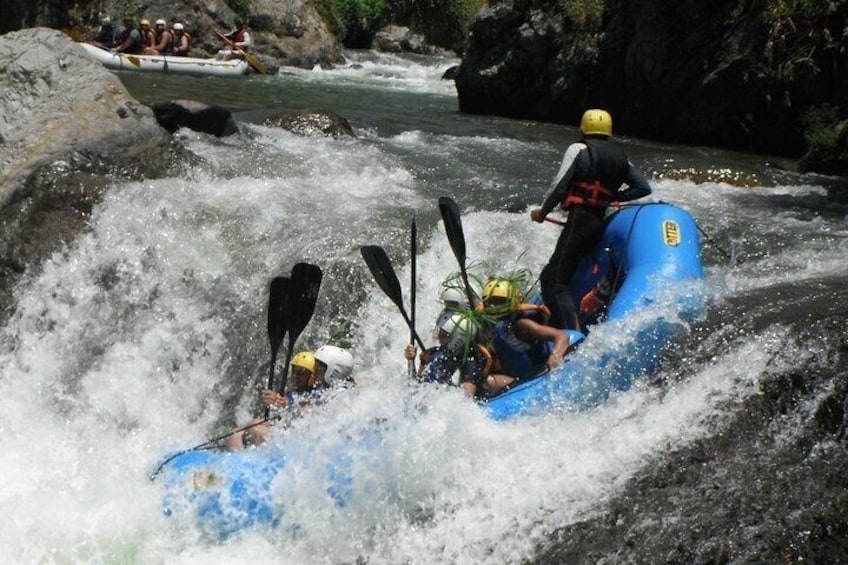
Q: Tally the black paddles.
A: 5